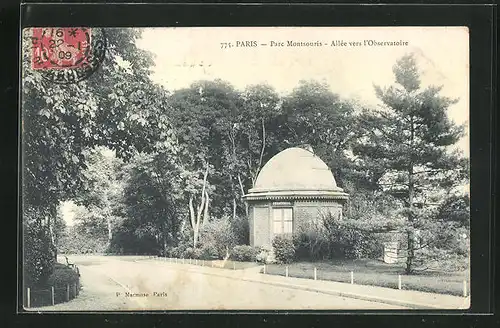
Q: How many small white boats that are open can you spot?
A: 0